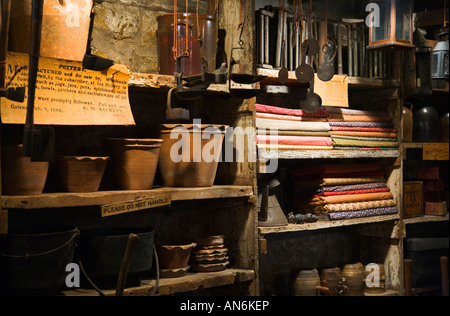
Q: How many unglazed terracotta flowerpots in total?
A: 5